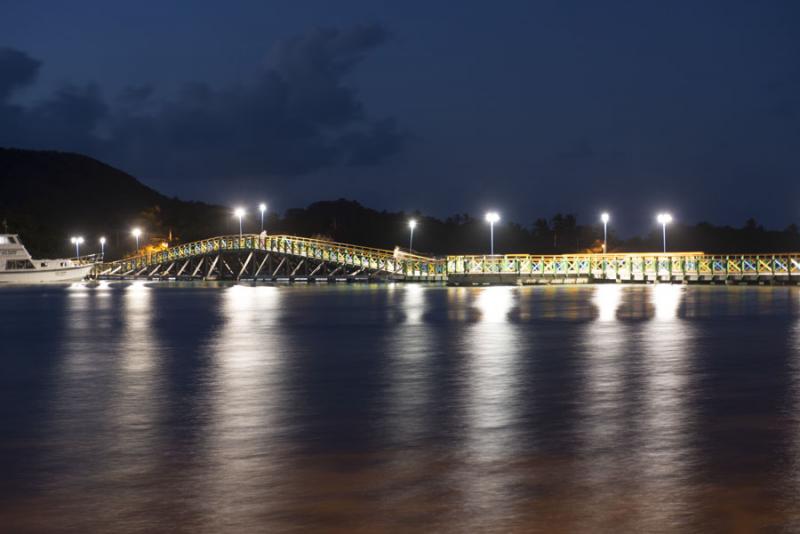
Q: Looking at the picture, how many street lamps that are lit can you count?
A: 9